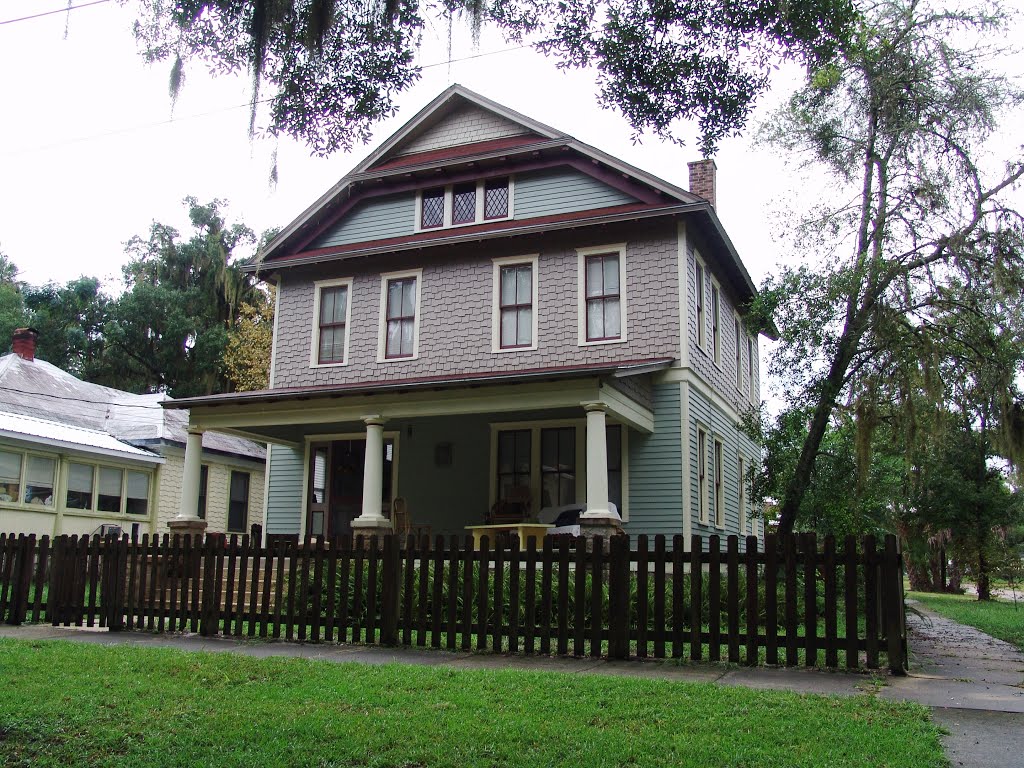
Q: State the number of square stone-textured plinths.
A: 3